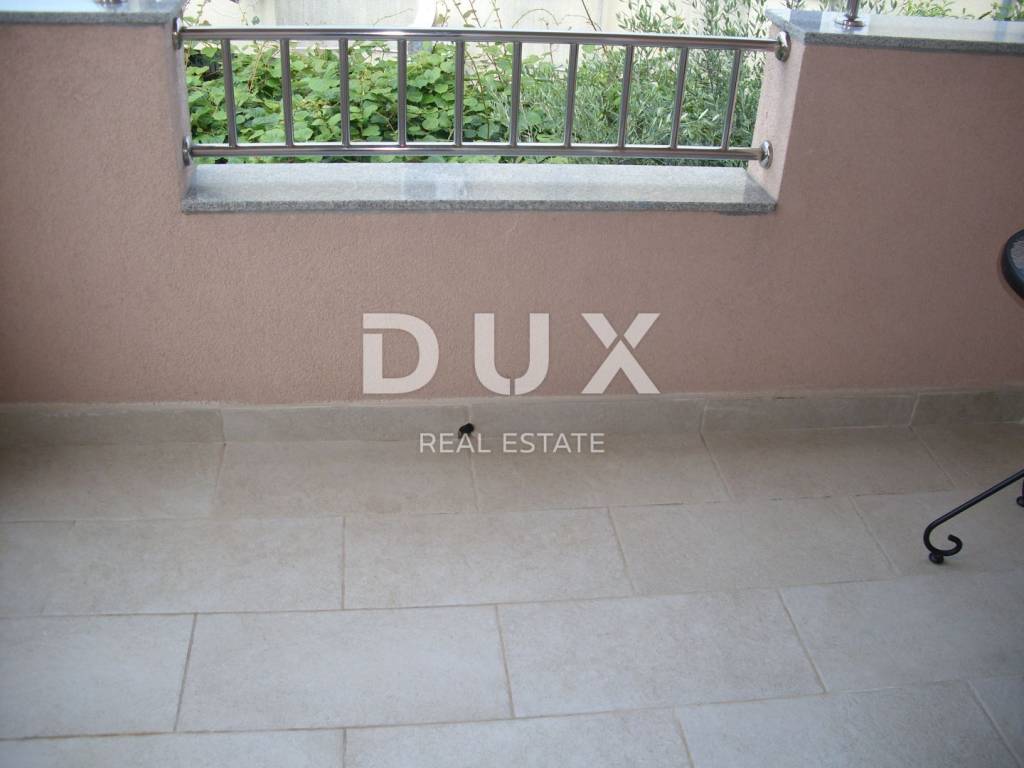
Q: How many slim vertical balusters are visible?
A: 10